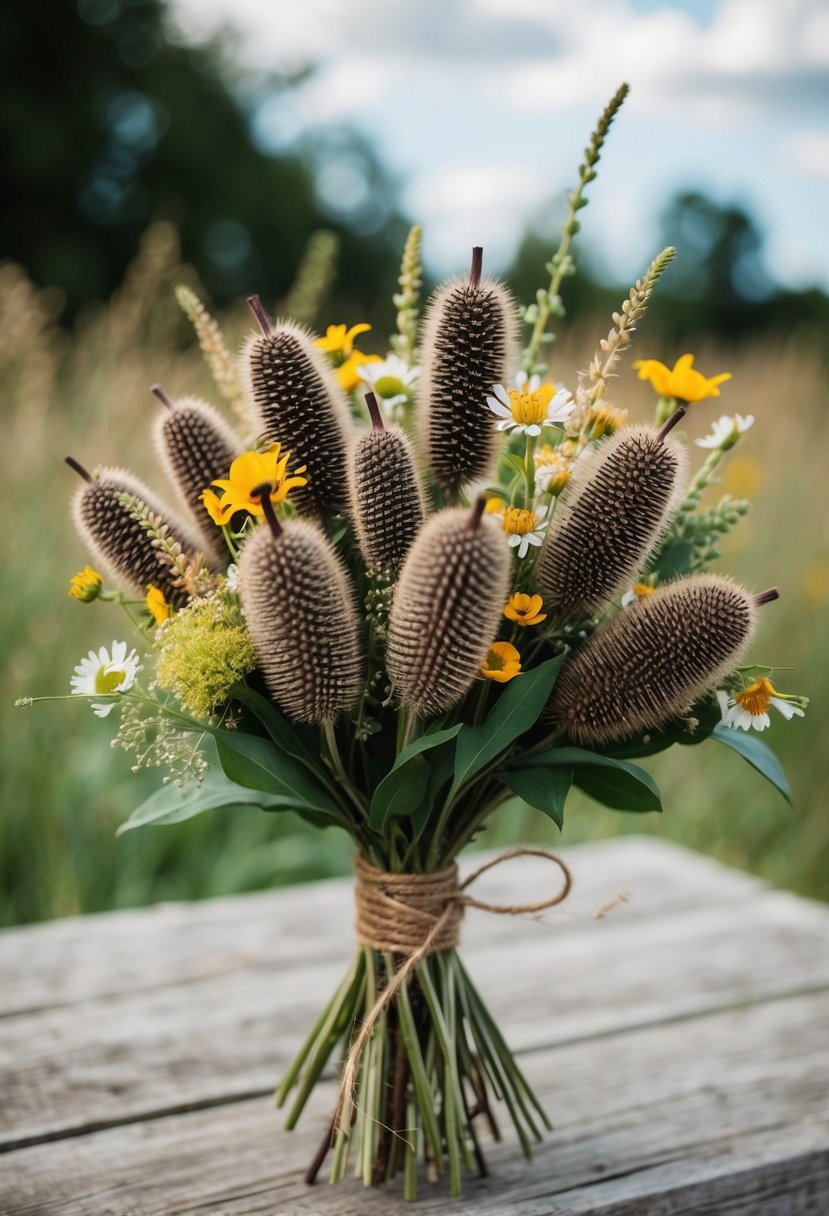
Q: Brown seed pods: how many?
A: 9